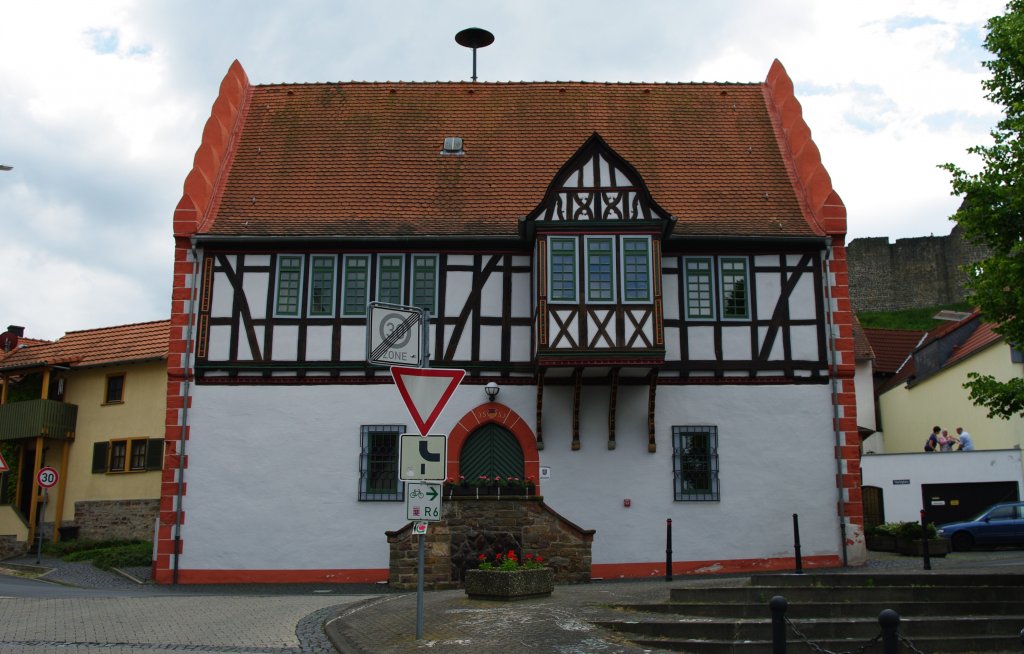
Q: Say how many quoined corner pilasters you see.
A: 2